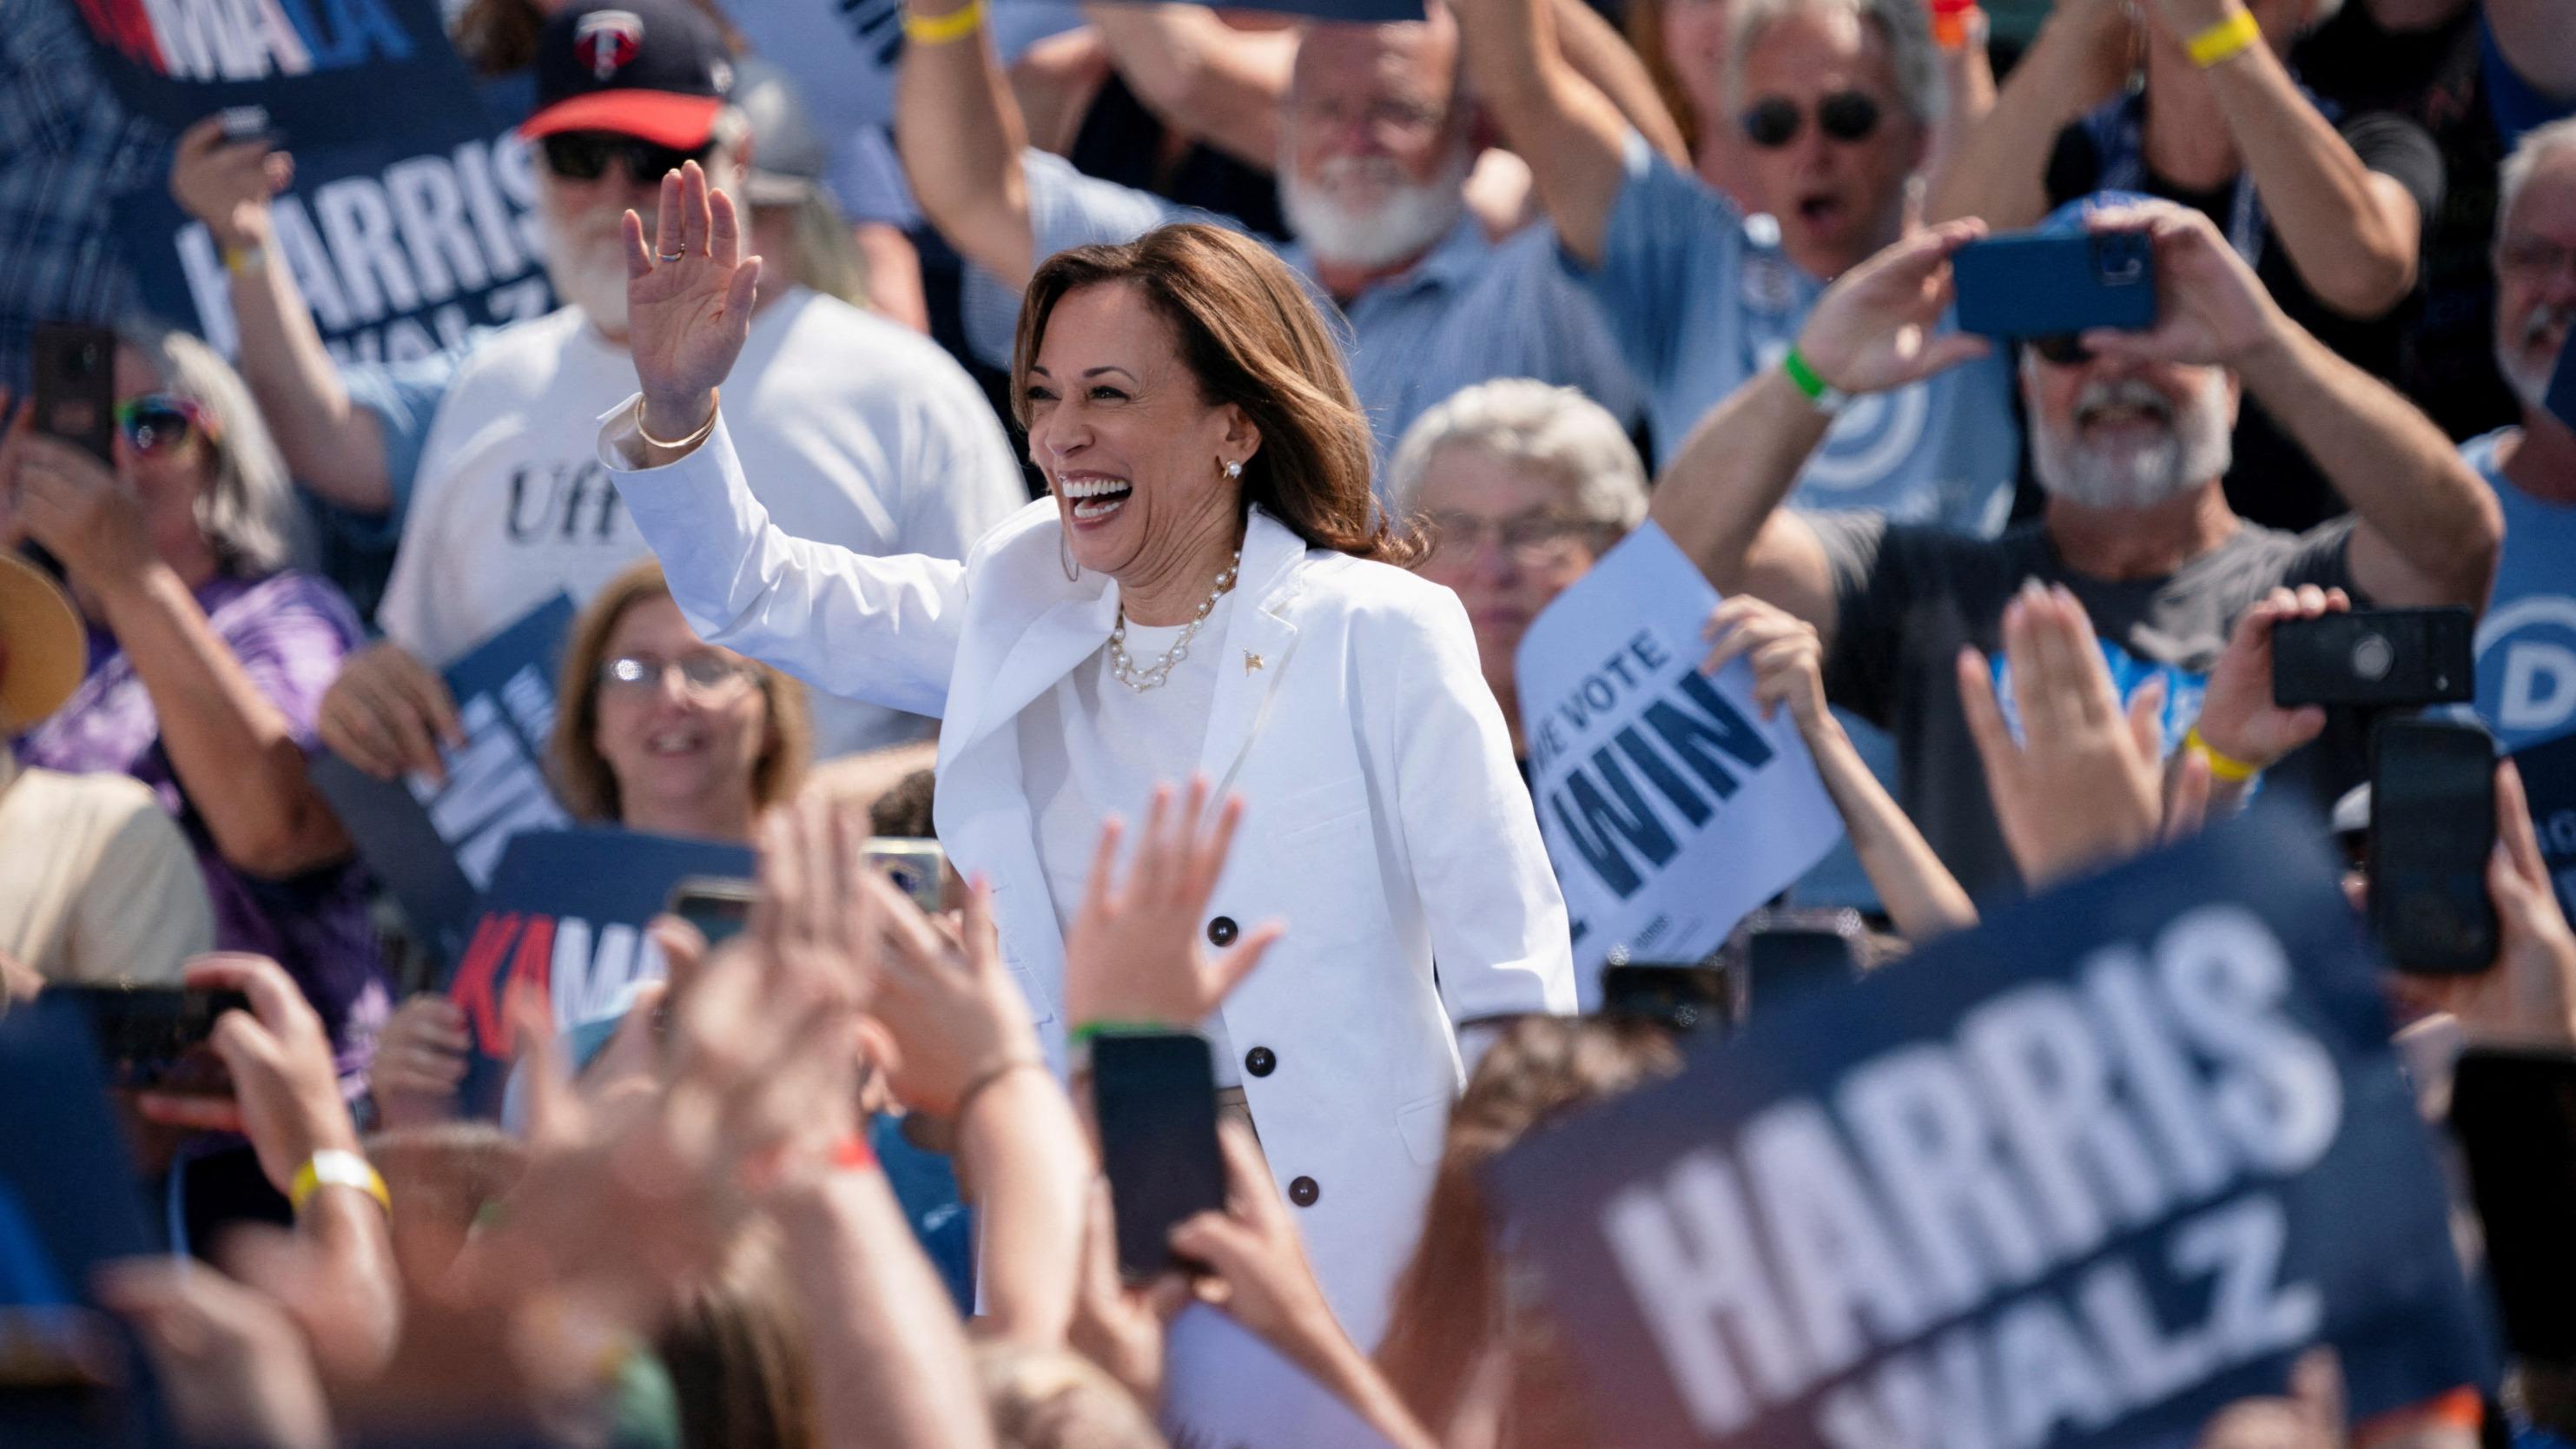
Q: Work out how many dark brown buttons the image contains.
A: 3